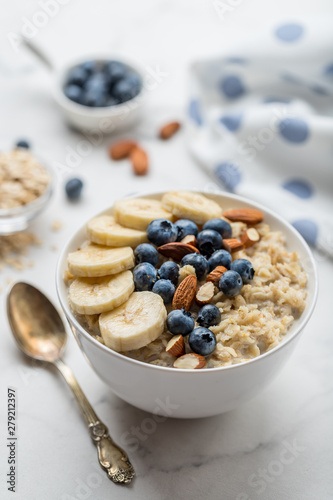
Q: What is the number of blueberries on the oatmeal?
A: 15